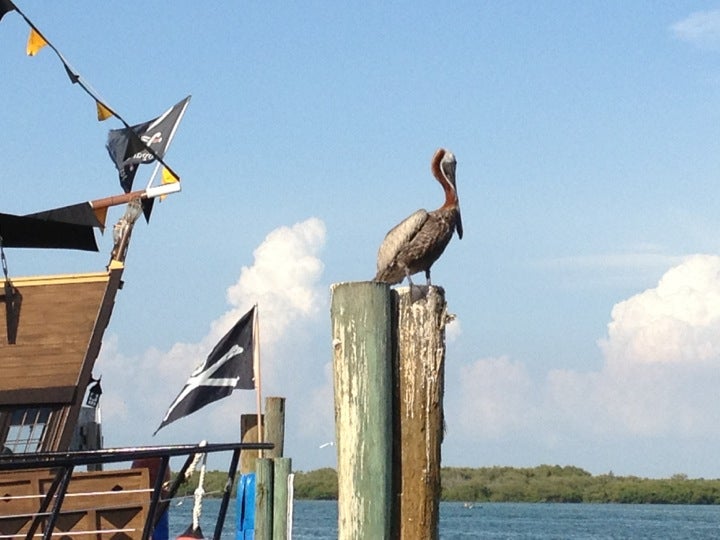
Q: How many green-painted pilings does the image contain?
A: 3